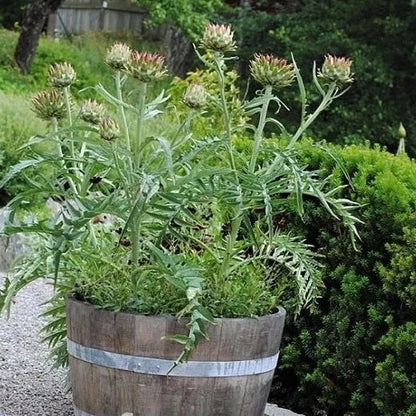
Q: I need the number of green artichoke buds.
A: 10